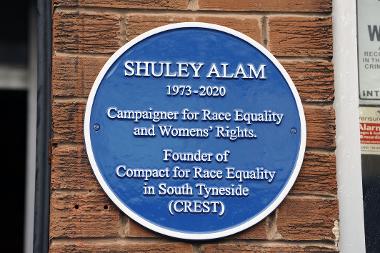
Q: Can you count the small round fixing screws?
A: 2